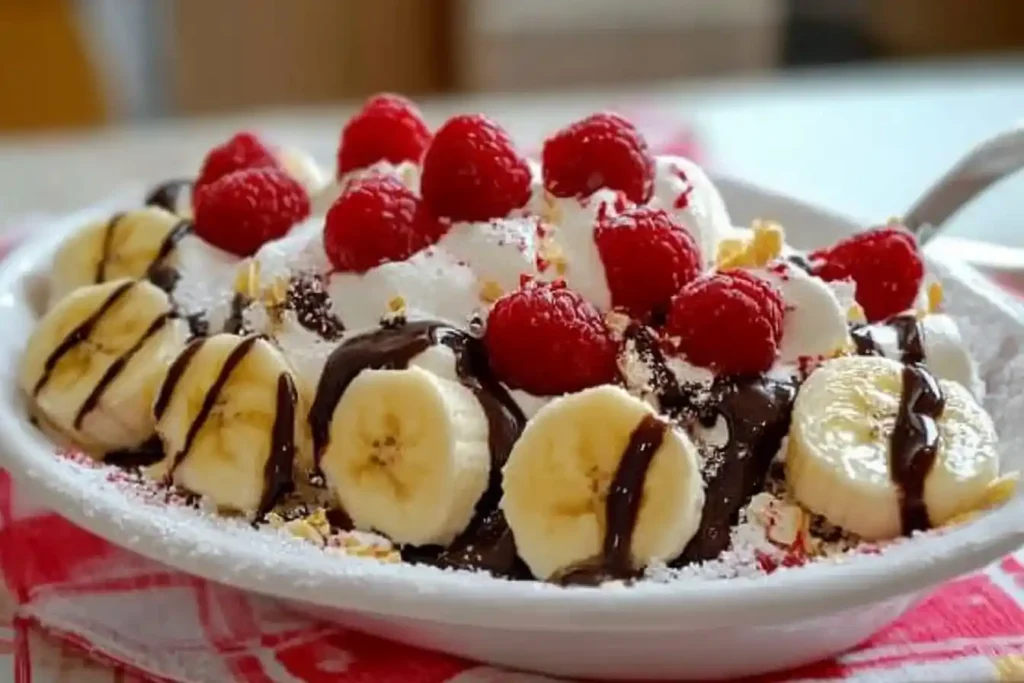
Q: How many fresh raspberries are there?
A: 10